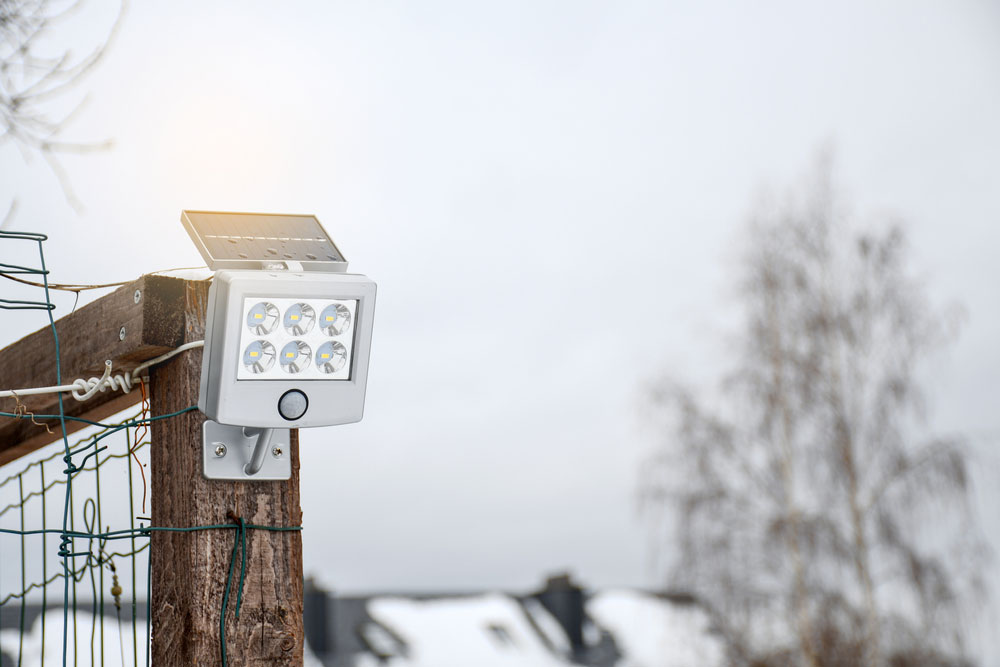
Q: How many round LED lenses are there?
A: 6